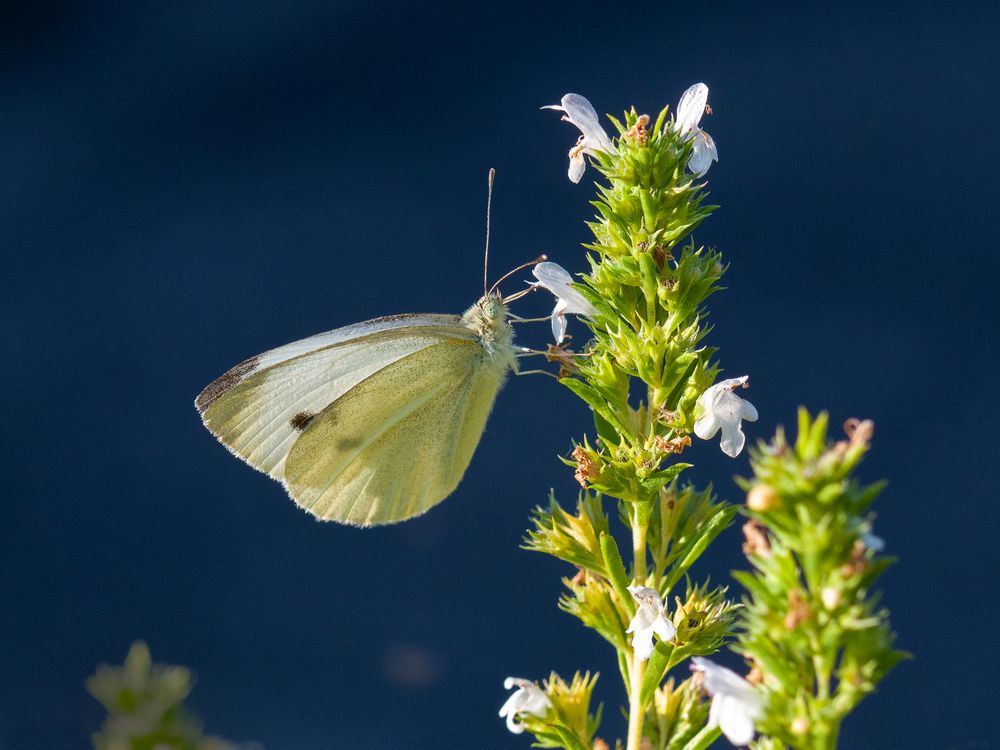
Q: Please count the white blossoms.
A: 7